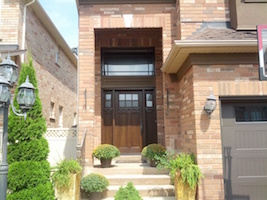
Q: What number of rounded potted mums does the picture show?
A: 3